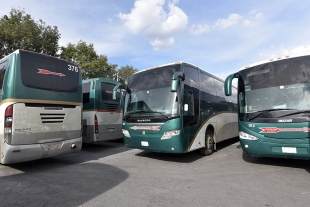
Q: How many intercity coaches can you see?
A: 4